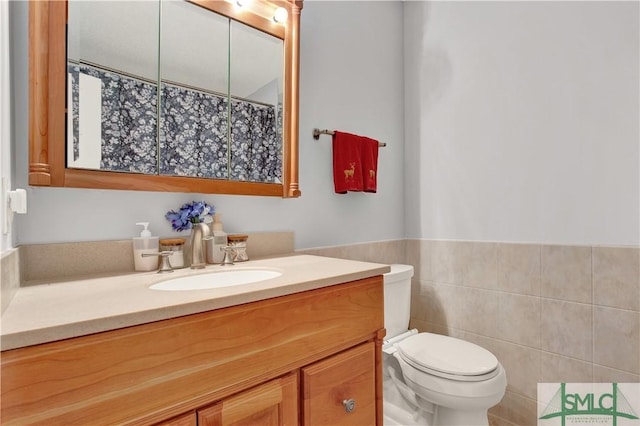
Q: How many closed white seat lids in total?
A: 1